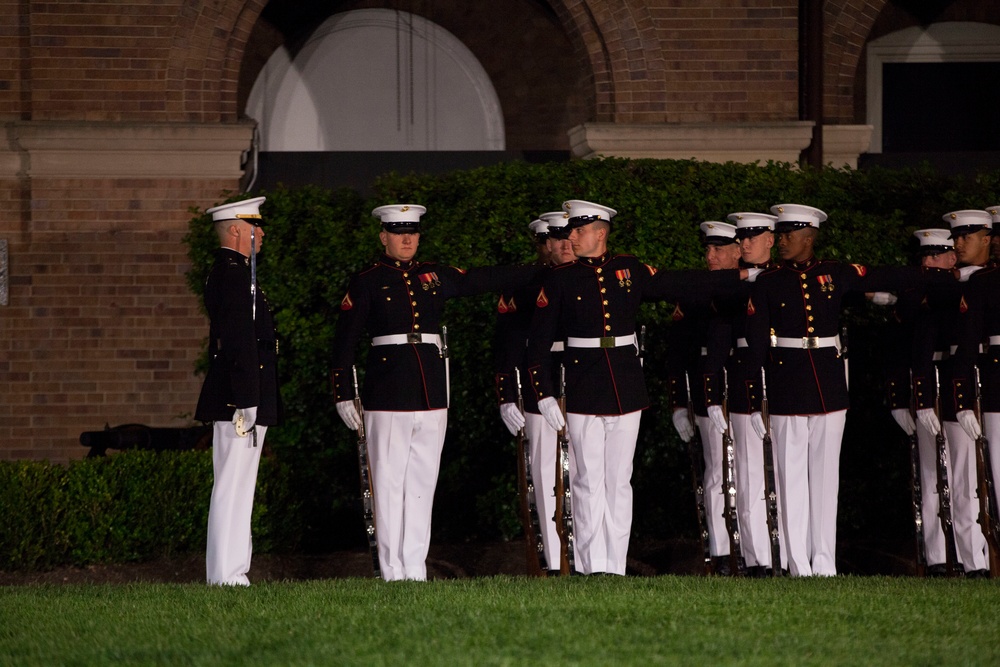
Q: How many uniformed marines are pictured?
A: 11